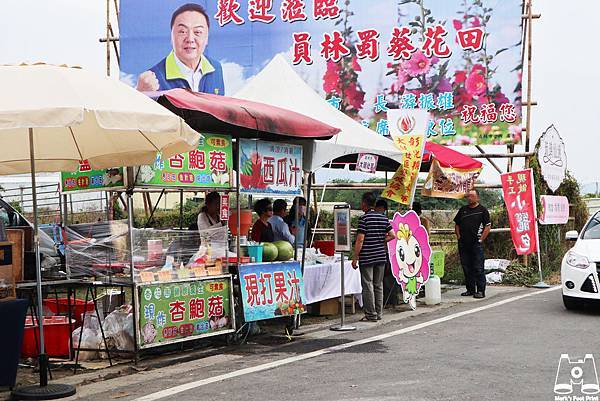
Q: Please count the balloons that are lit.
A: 0